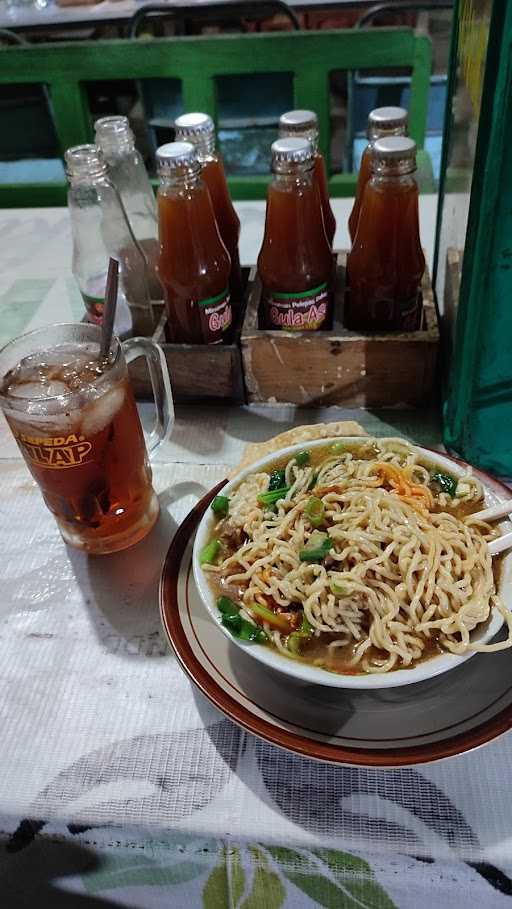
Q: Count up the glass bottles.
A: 8